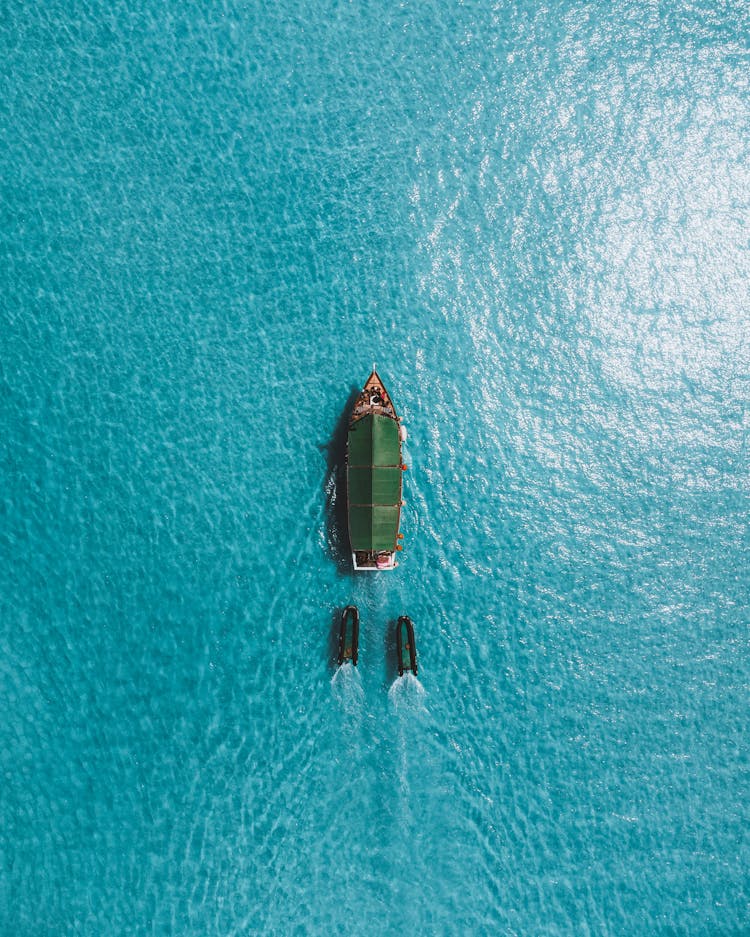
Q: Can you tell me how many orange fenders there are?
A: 3